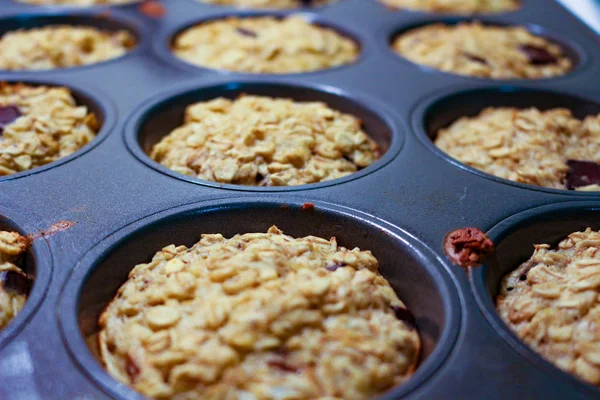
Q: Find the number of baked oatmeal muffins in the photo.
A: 12